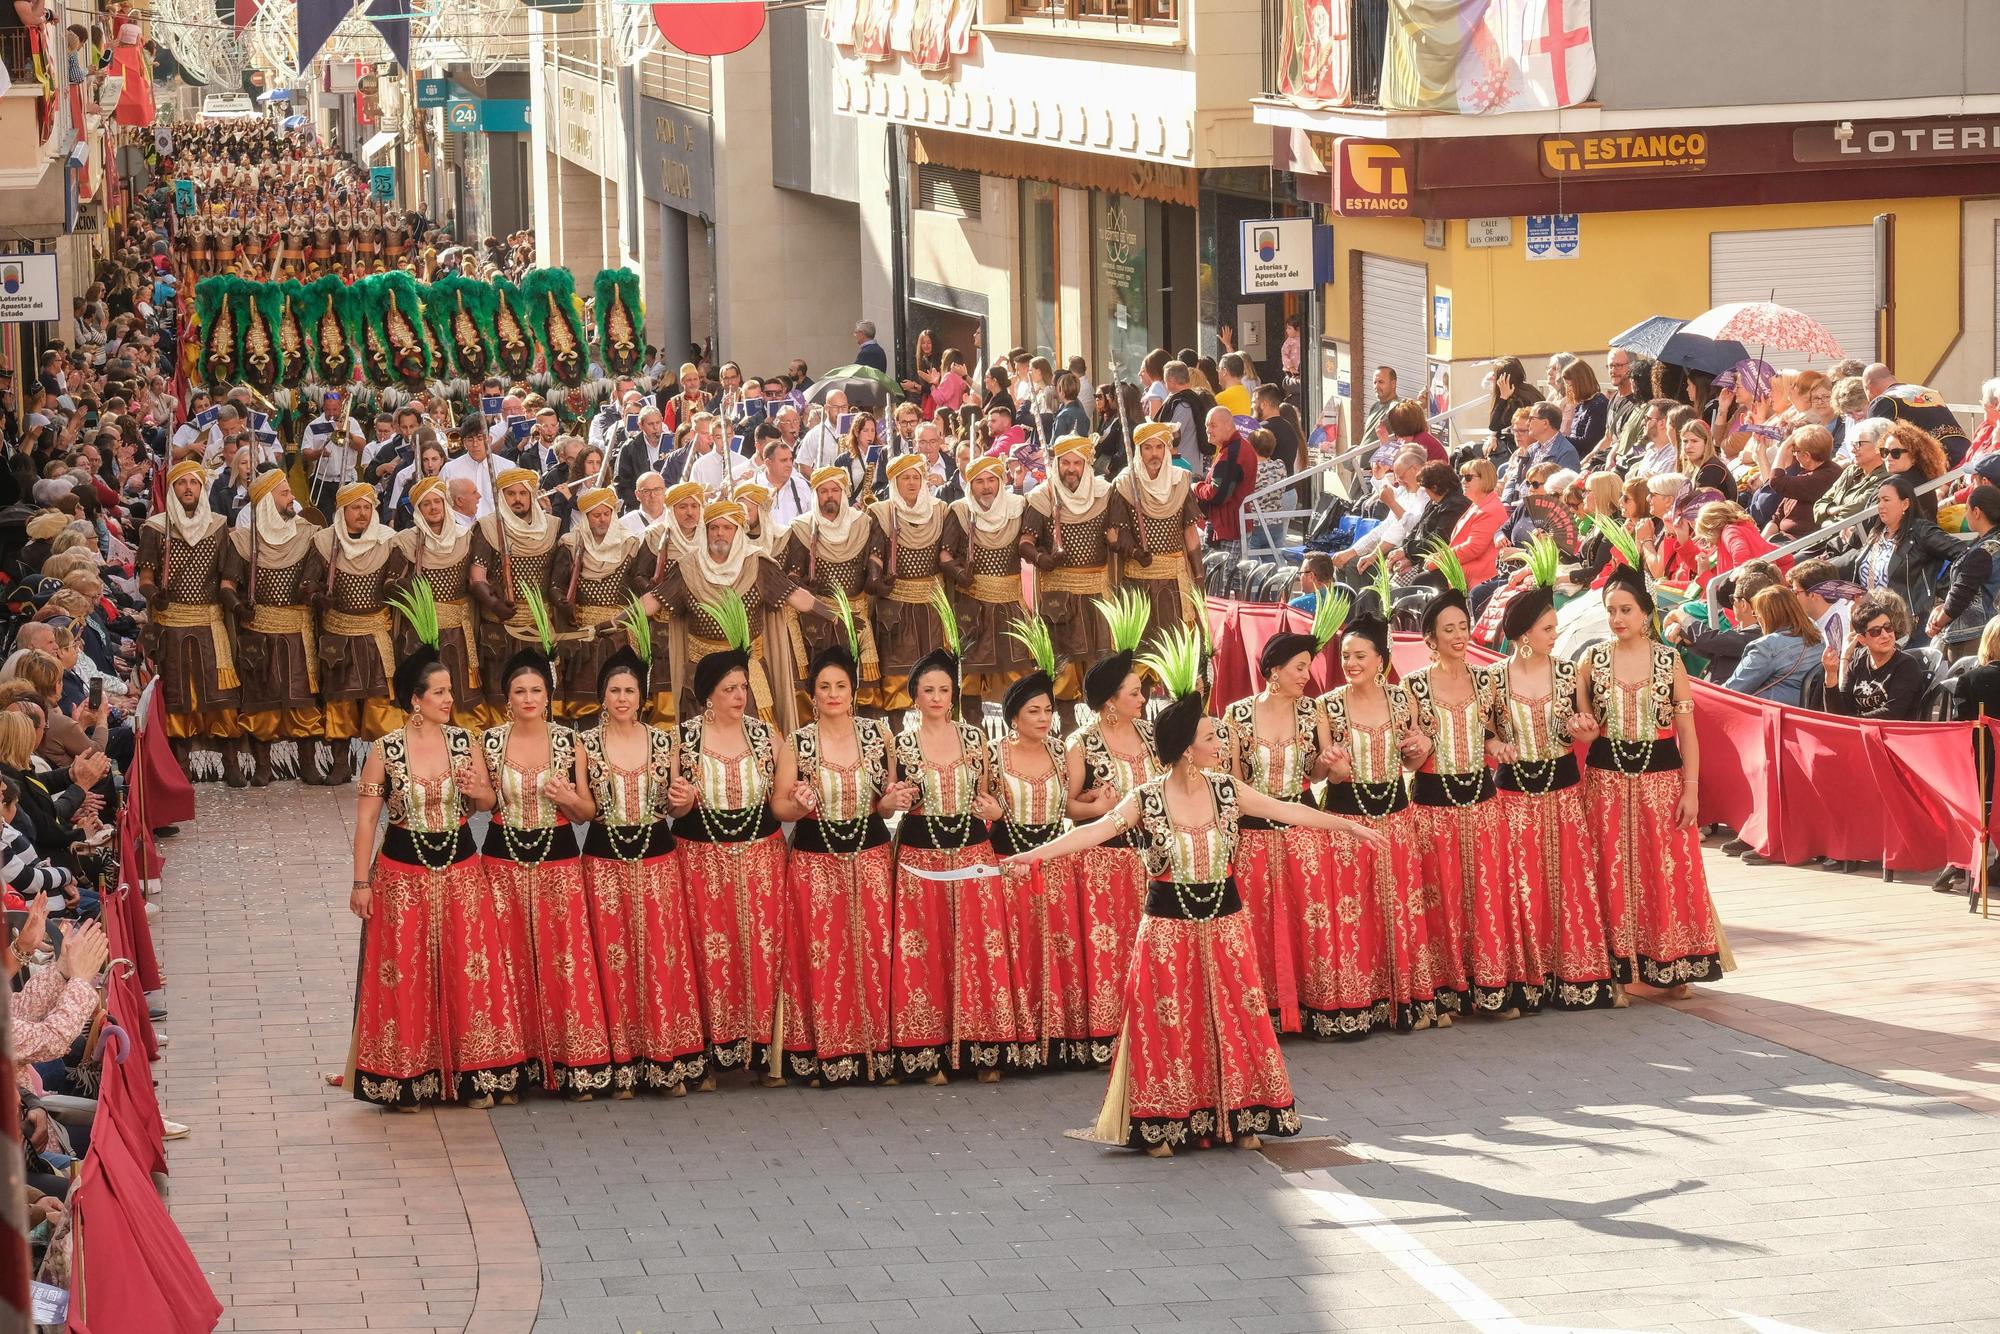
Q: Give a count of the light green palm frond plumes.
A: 15